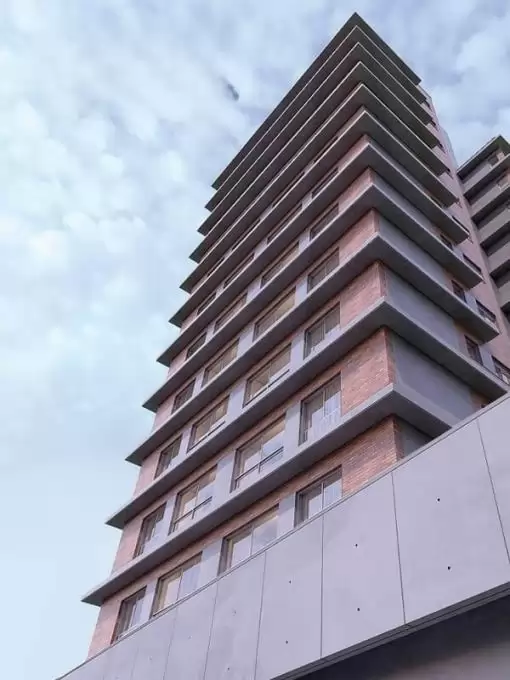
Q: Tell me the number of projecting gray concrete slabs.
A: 11